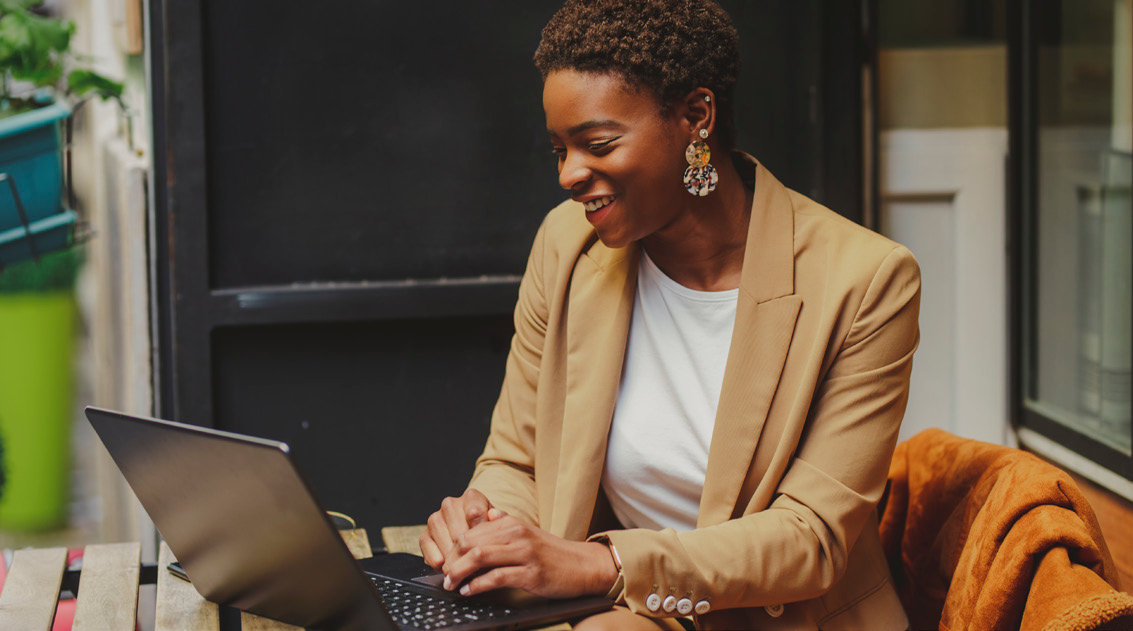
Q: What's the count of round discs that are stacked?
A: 2